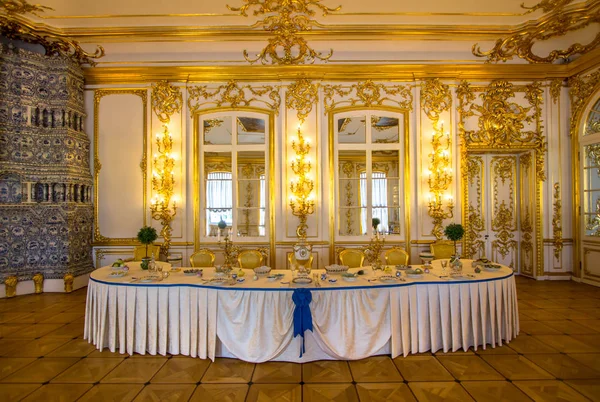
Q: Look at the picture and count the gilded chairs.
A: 7